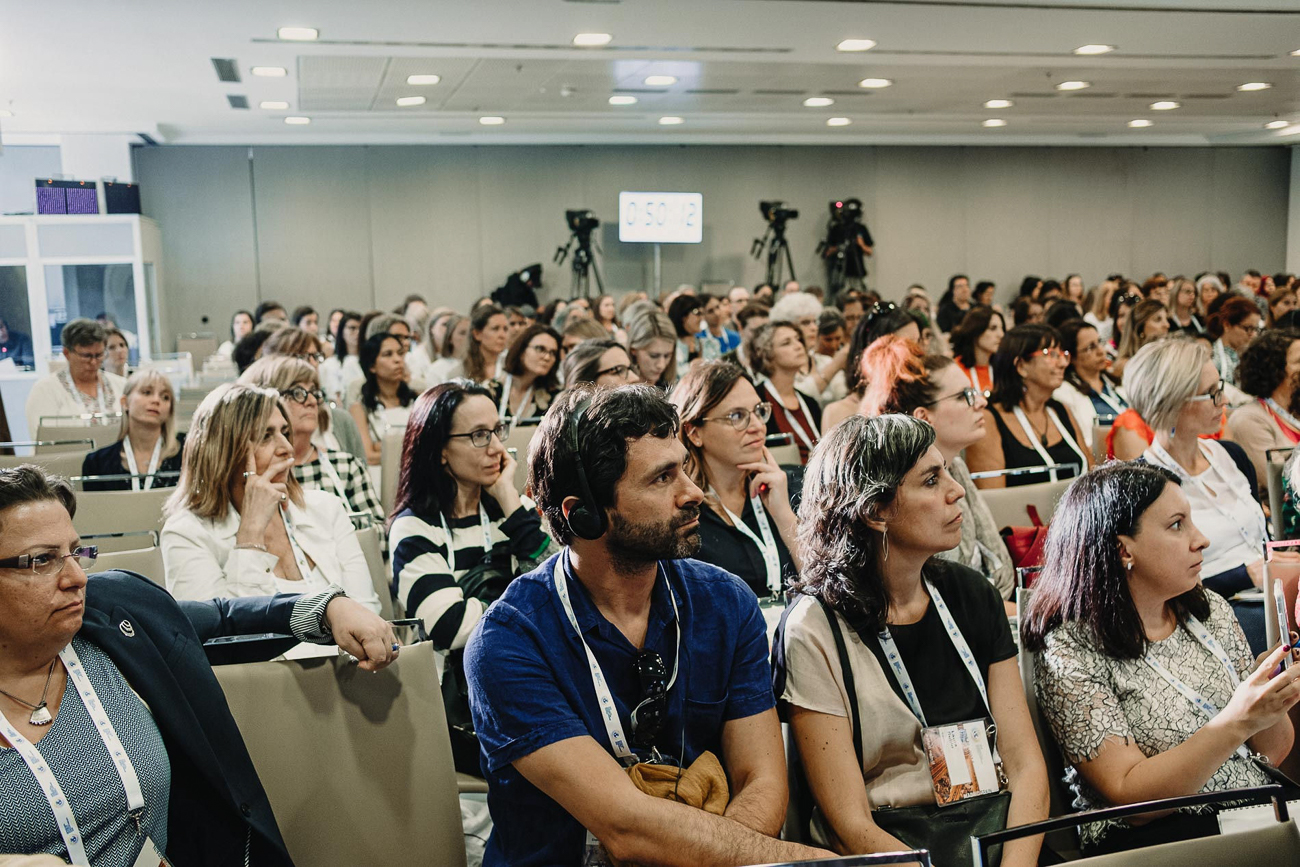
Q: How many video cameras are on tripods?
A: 3